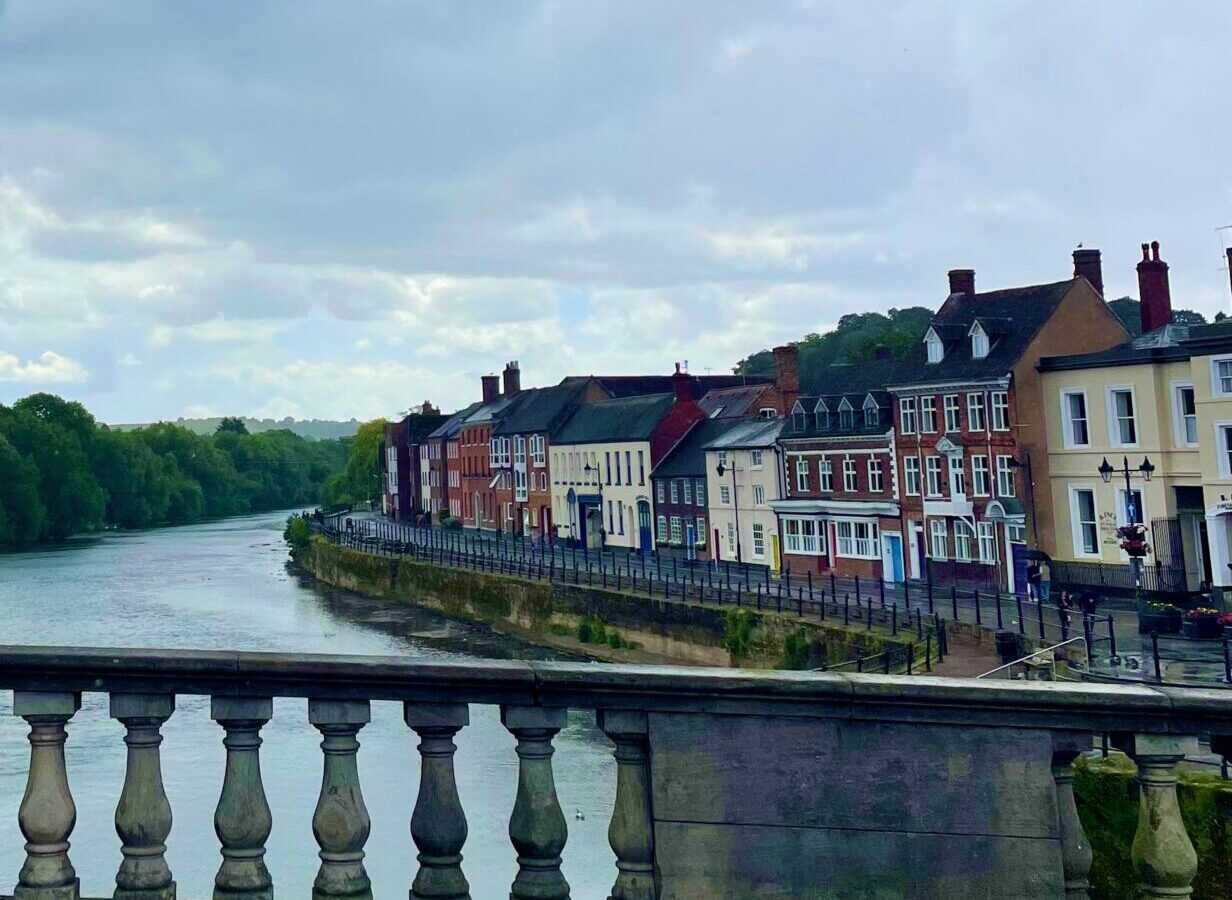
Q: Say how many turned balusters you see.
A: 9